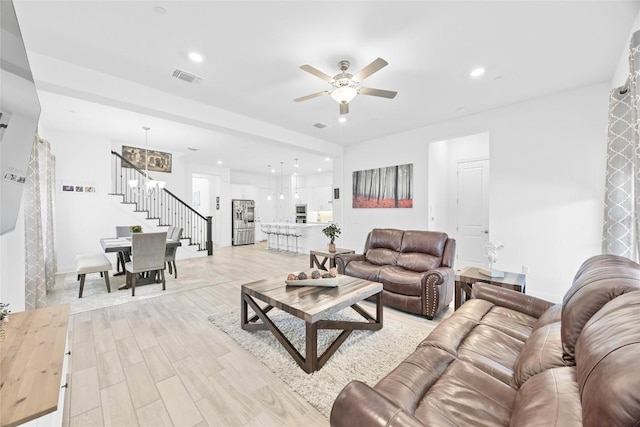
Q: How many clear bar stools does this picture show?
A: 4